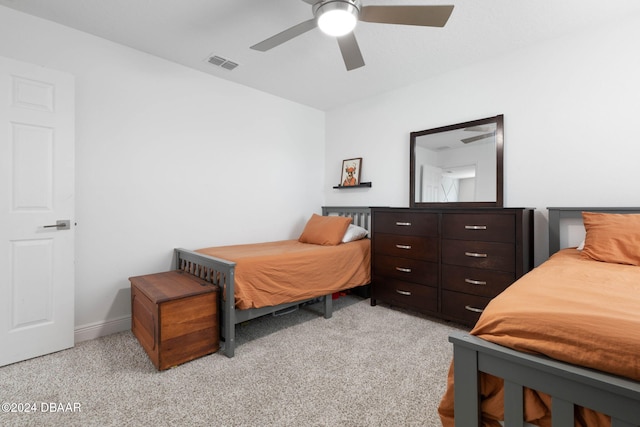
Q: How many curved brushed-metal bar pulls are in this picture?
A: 8